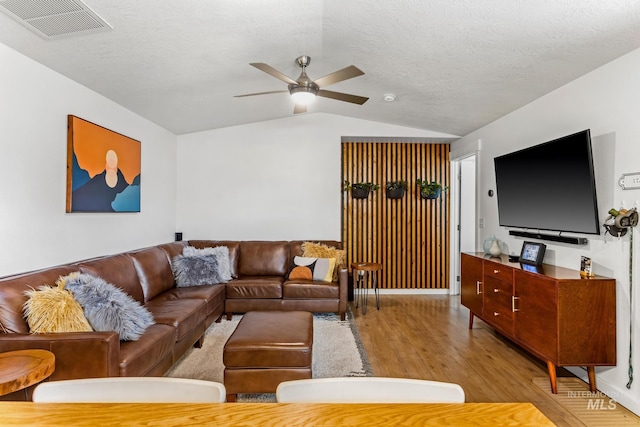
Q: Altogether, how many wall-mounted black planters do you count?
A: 3